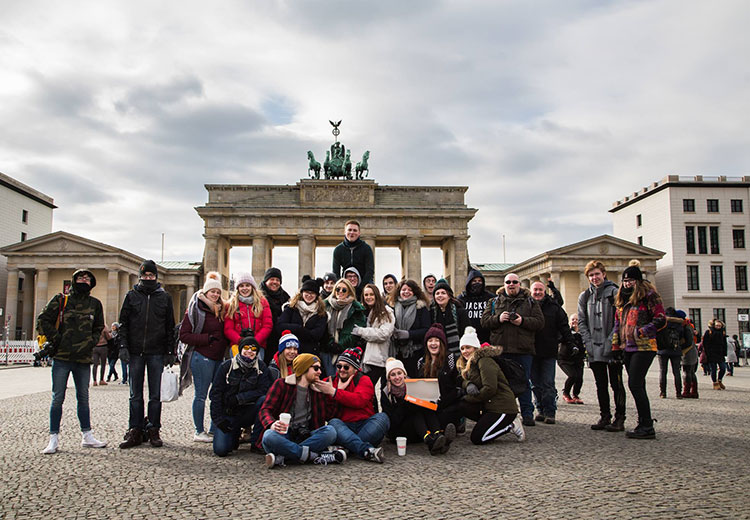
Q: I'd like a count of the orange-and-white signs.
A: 1